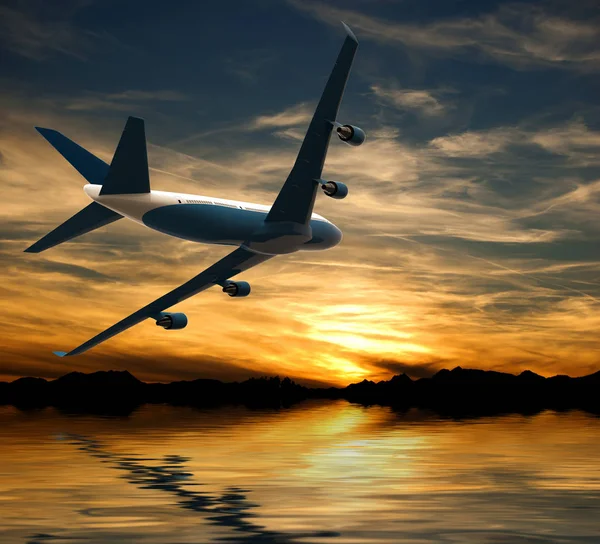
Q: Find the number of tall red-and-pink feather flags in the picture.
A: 0